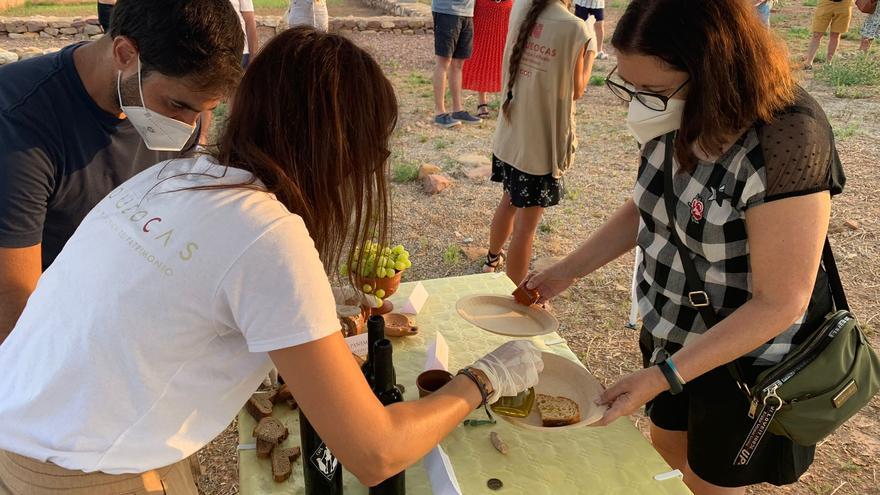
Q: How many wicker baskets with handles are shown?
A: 0